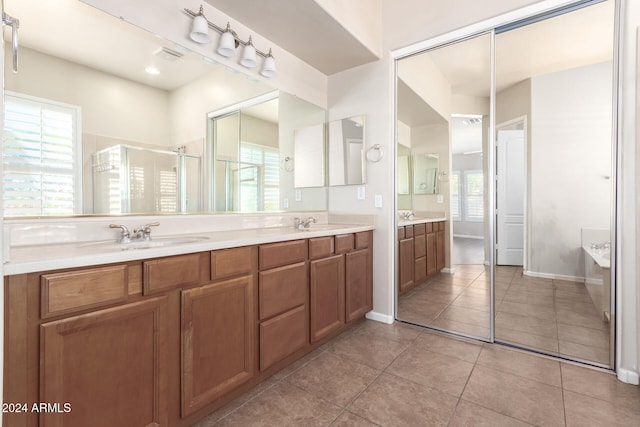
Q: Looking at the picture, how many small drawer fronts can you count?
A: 7